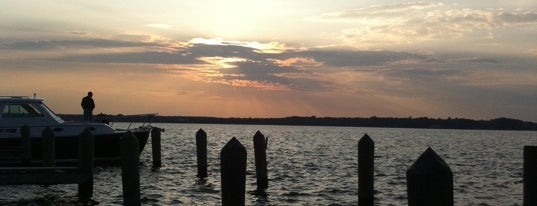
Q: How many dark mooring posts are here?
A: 11